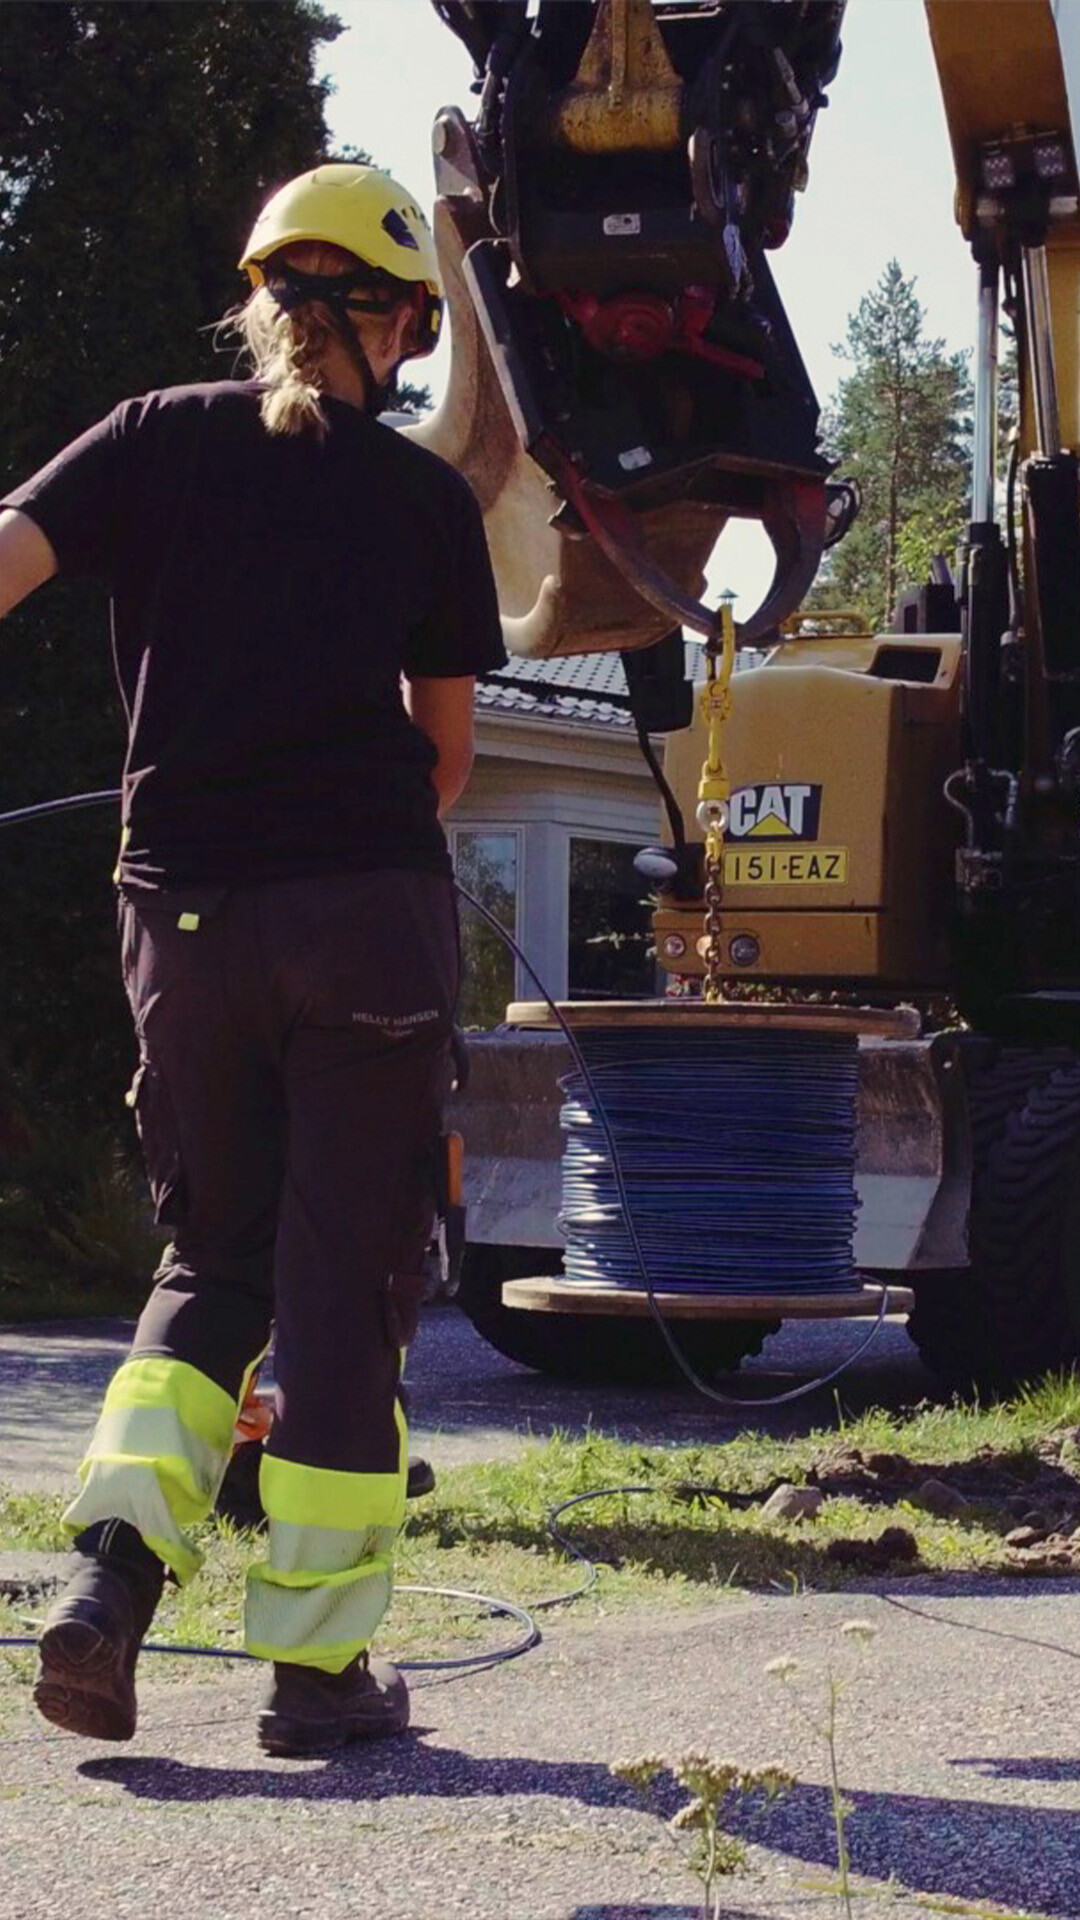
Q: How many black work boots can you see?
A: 2